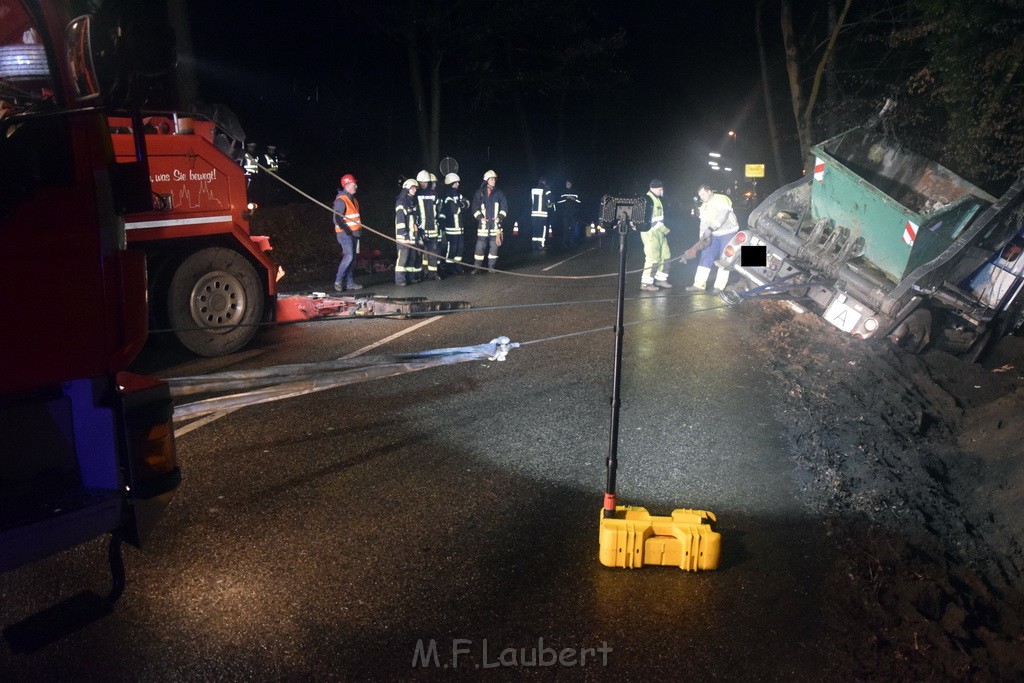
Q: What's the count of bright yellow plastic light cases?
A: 1